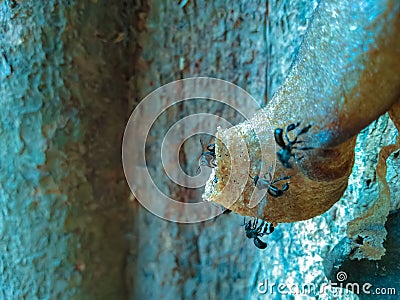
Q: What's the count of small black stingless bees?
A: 4